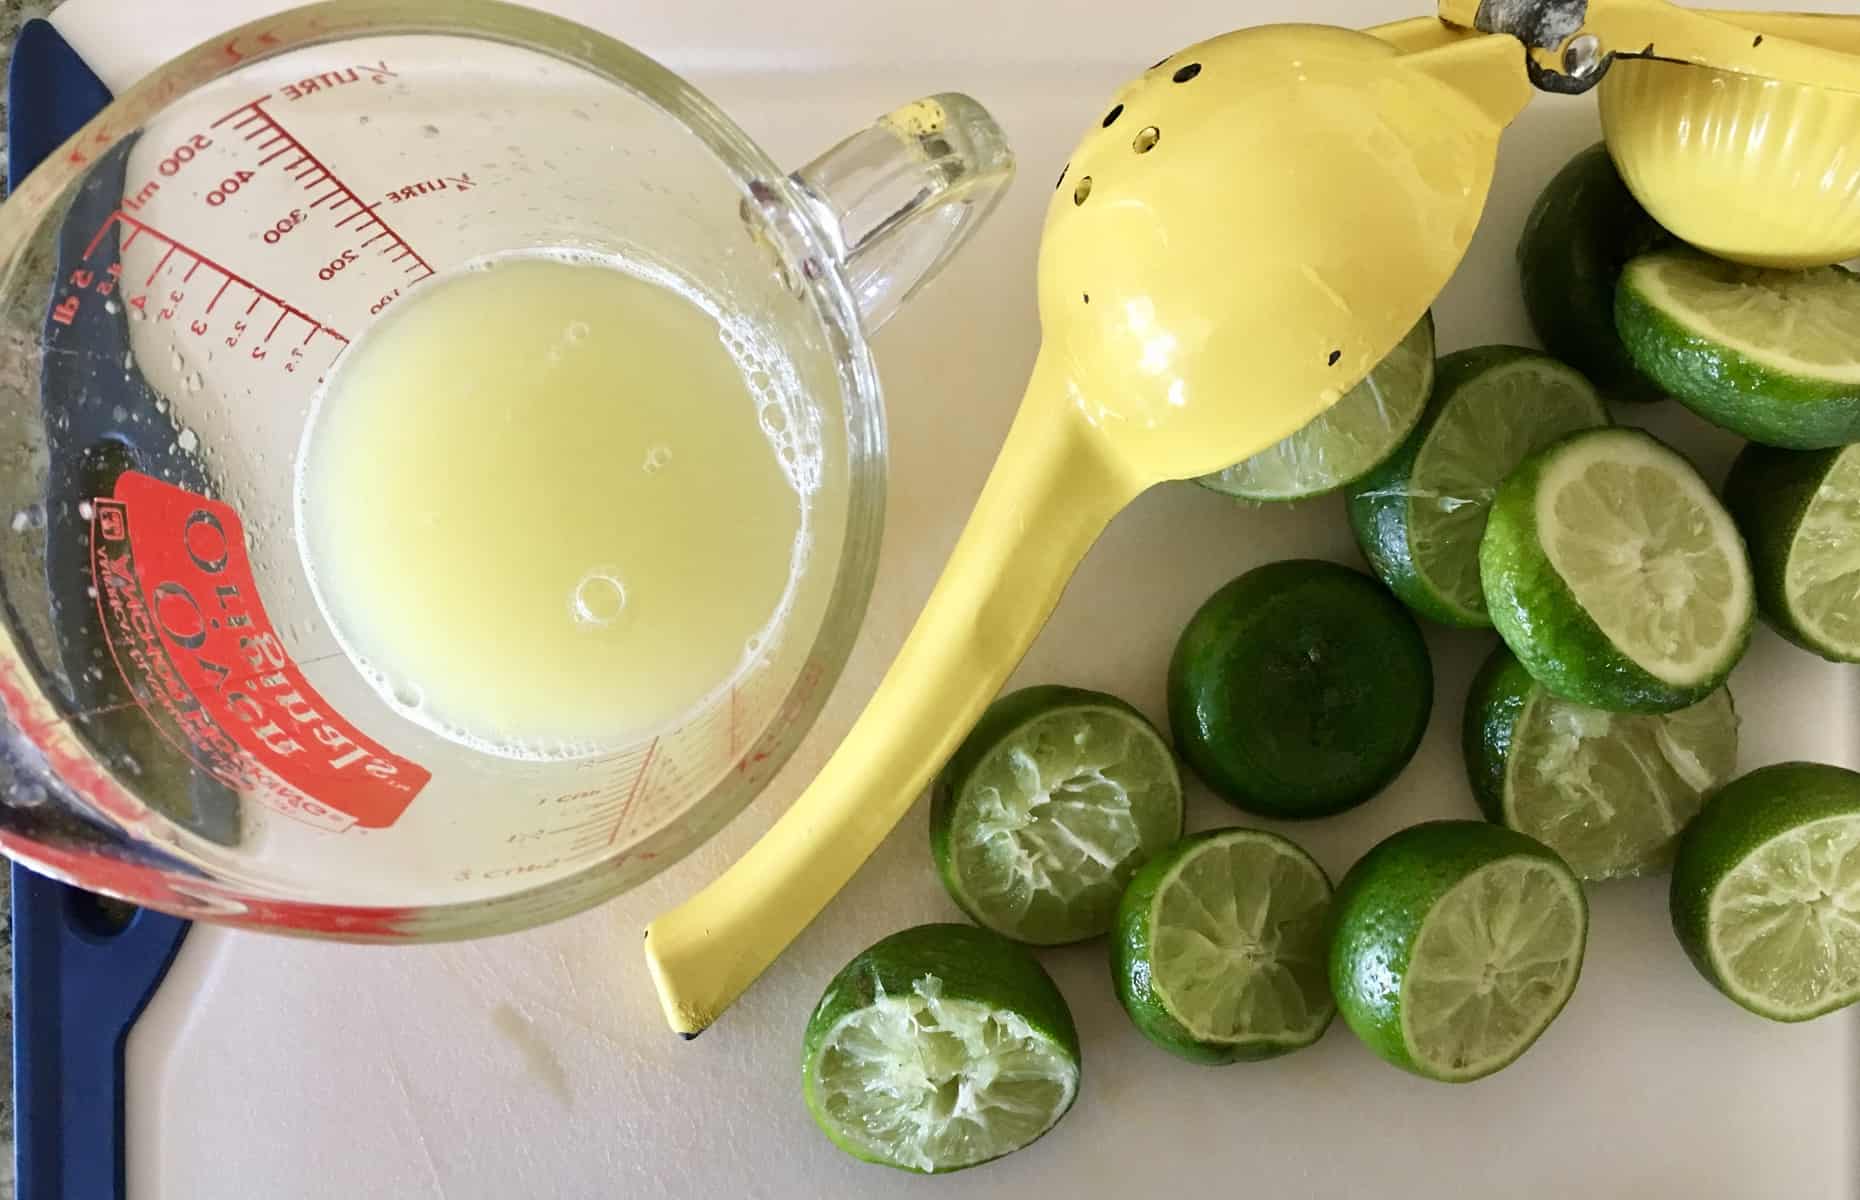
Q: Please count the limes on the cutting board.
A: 13